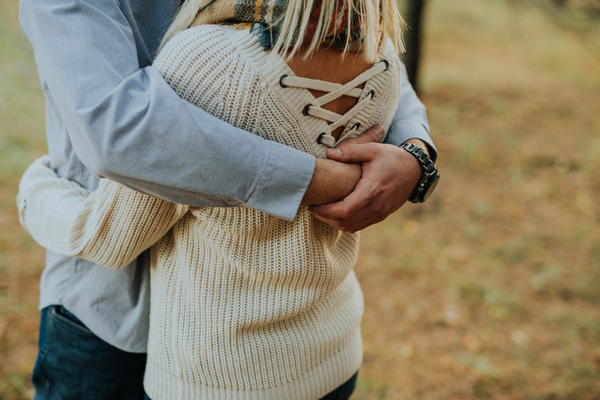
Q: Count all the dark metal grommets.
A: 6